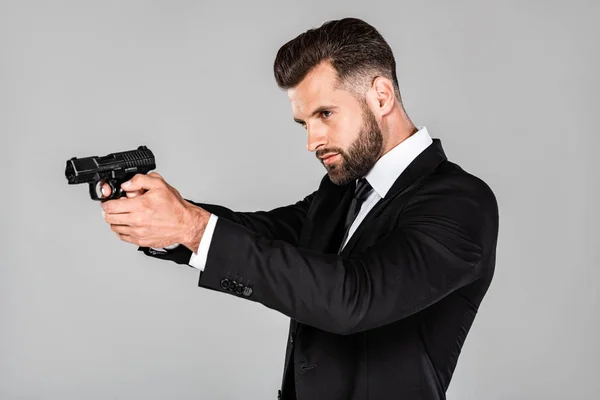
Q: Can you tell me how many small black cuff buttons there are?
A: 4